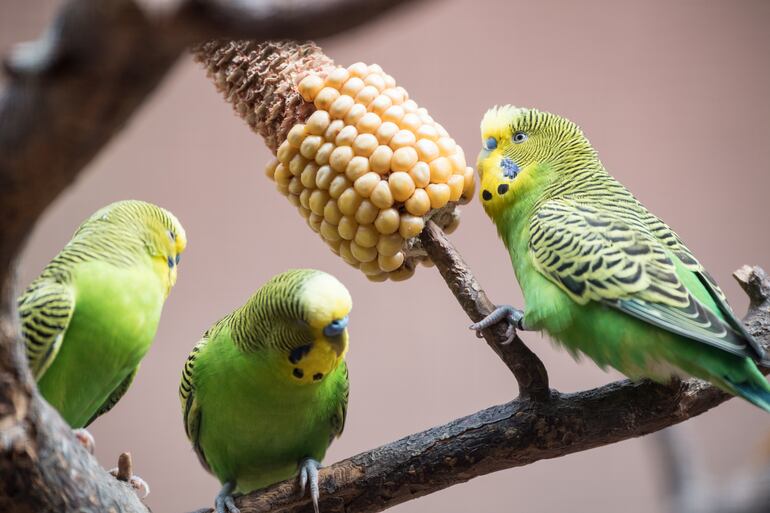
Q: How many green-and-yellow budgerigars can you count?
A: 3